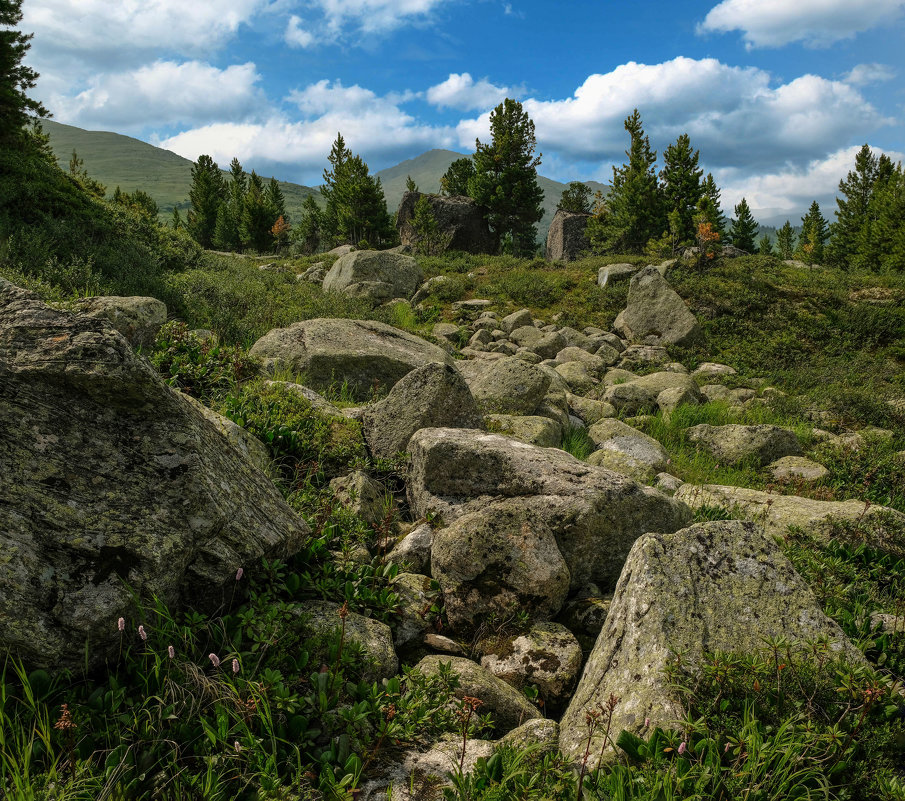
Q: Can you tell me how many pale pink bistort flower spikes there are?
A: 10